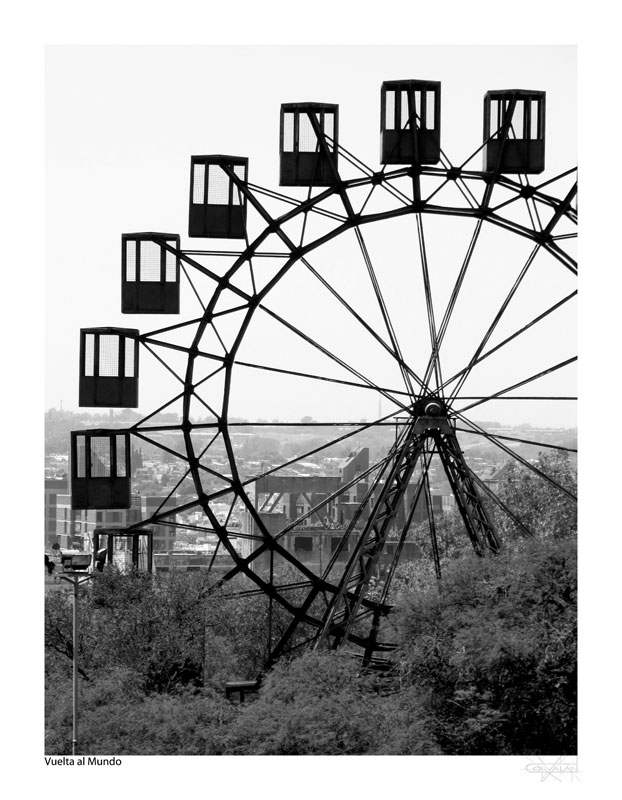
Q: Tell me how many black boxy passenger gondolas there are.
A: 8